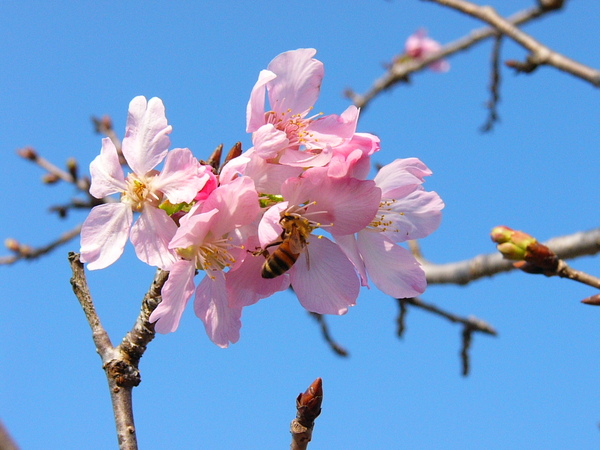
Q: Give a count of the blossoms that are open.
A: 5